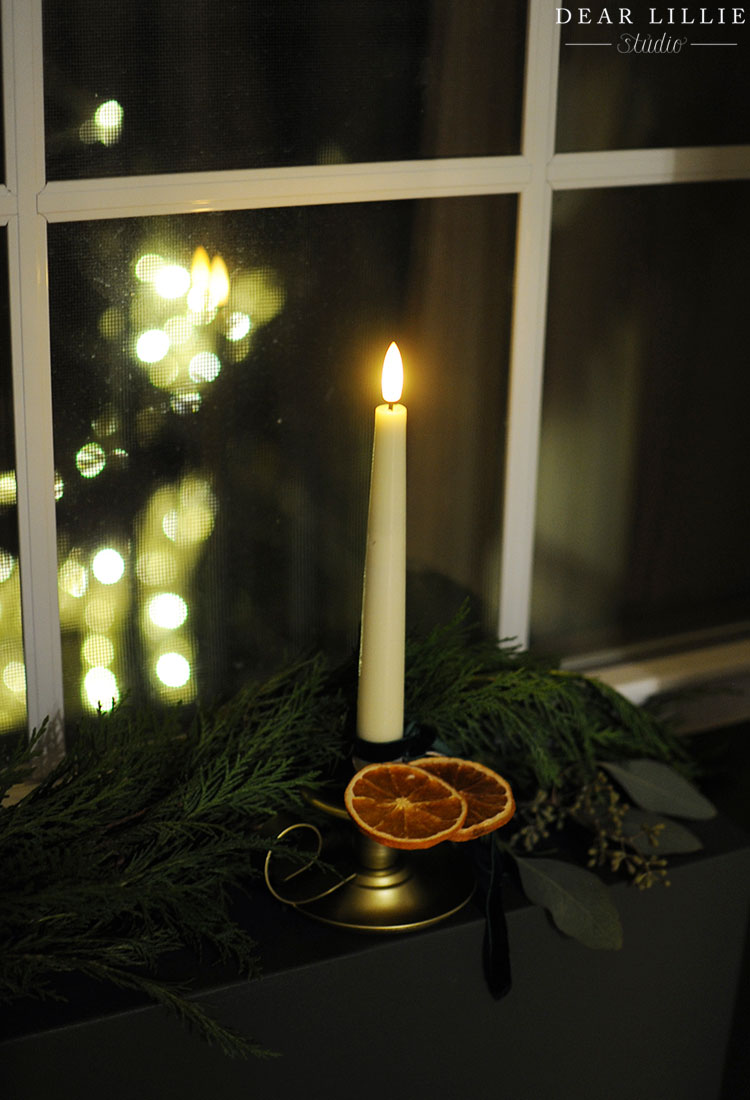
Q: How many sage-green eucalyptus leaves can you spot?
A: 3